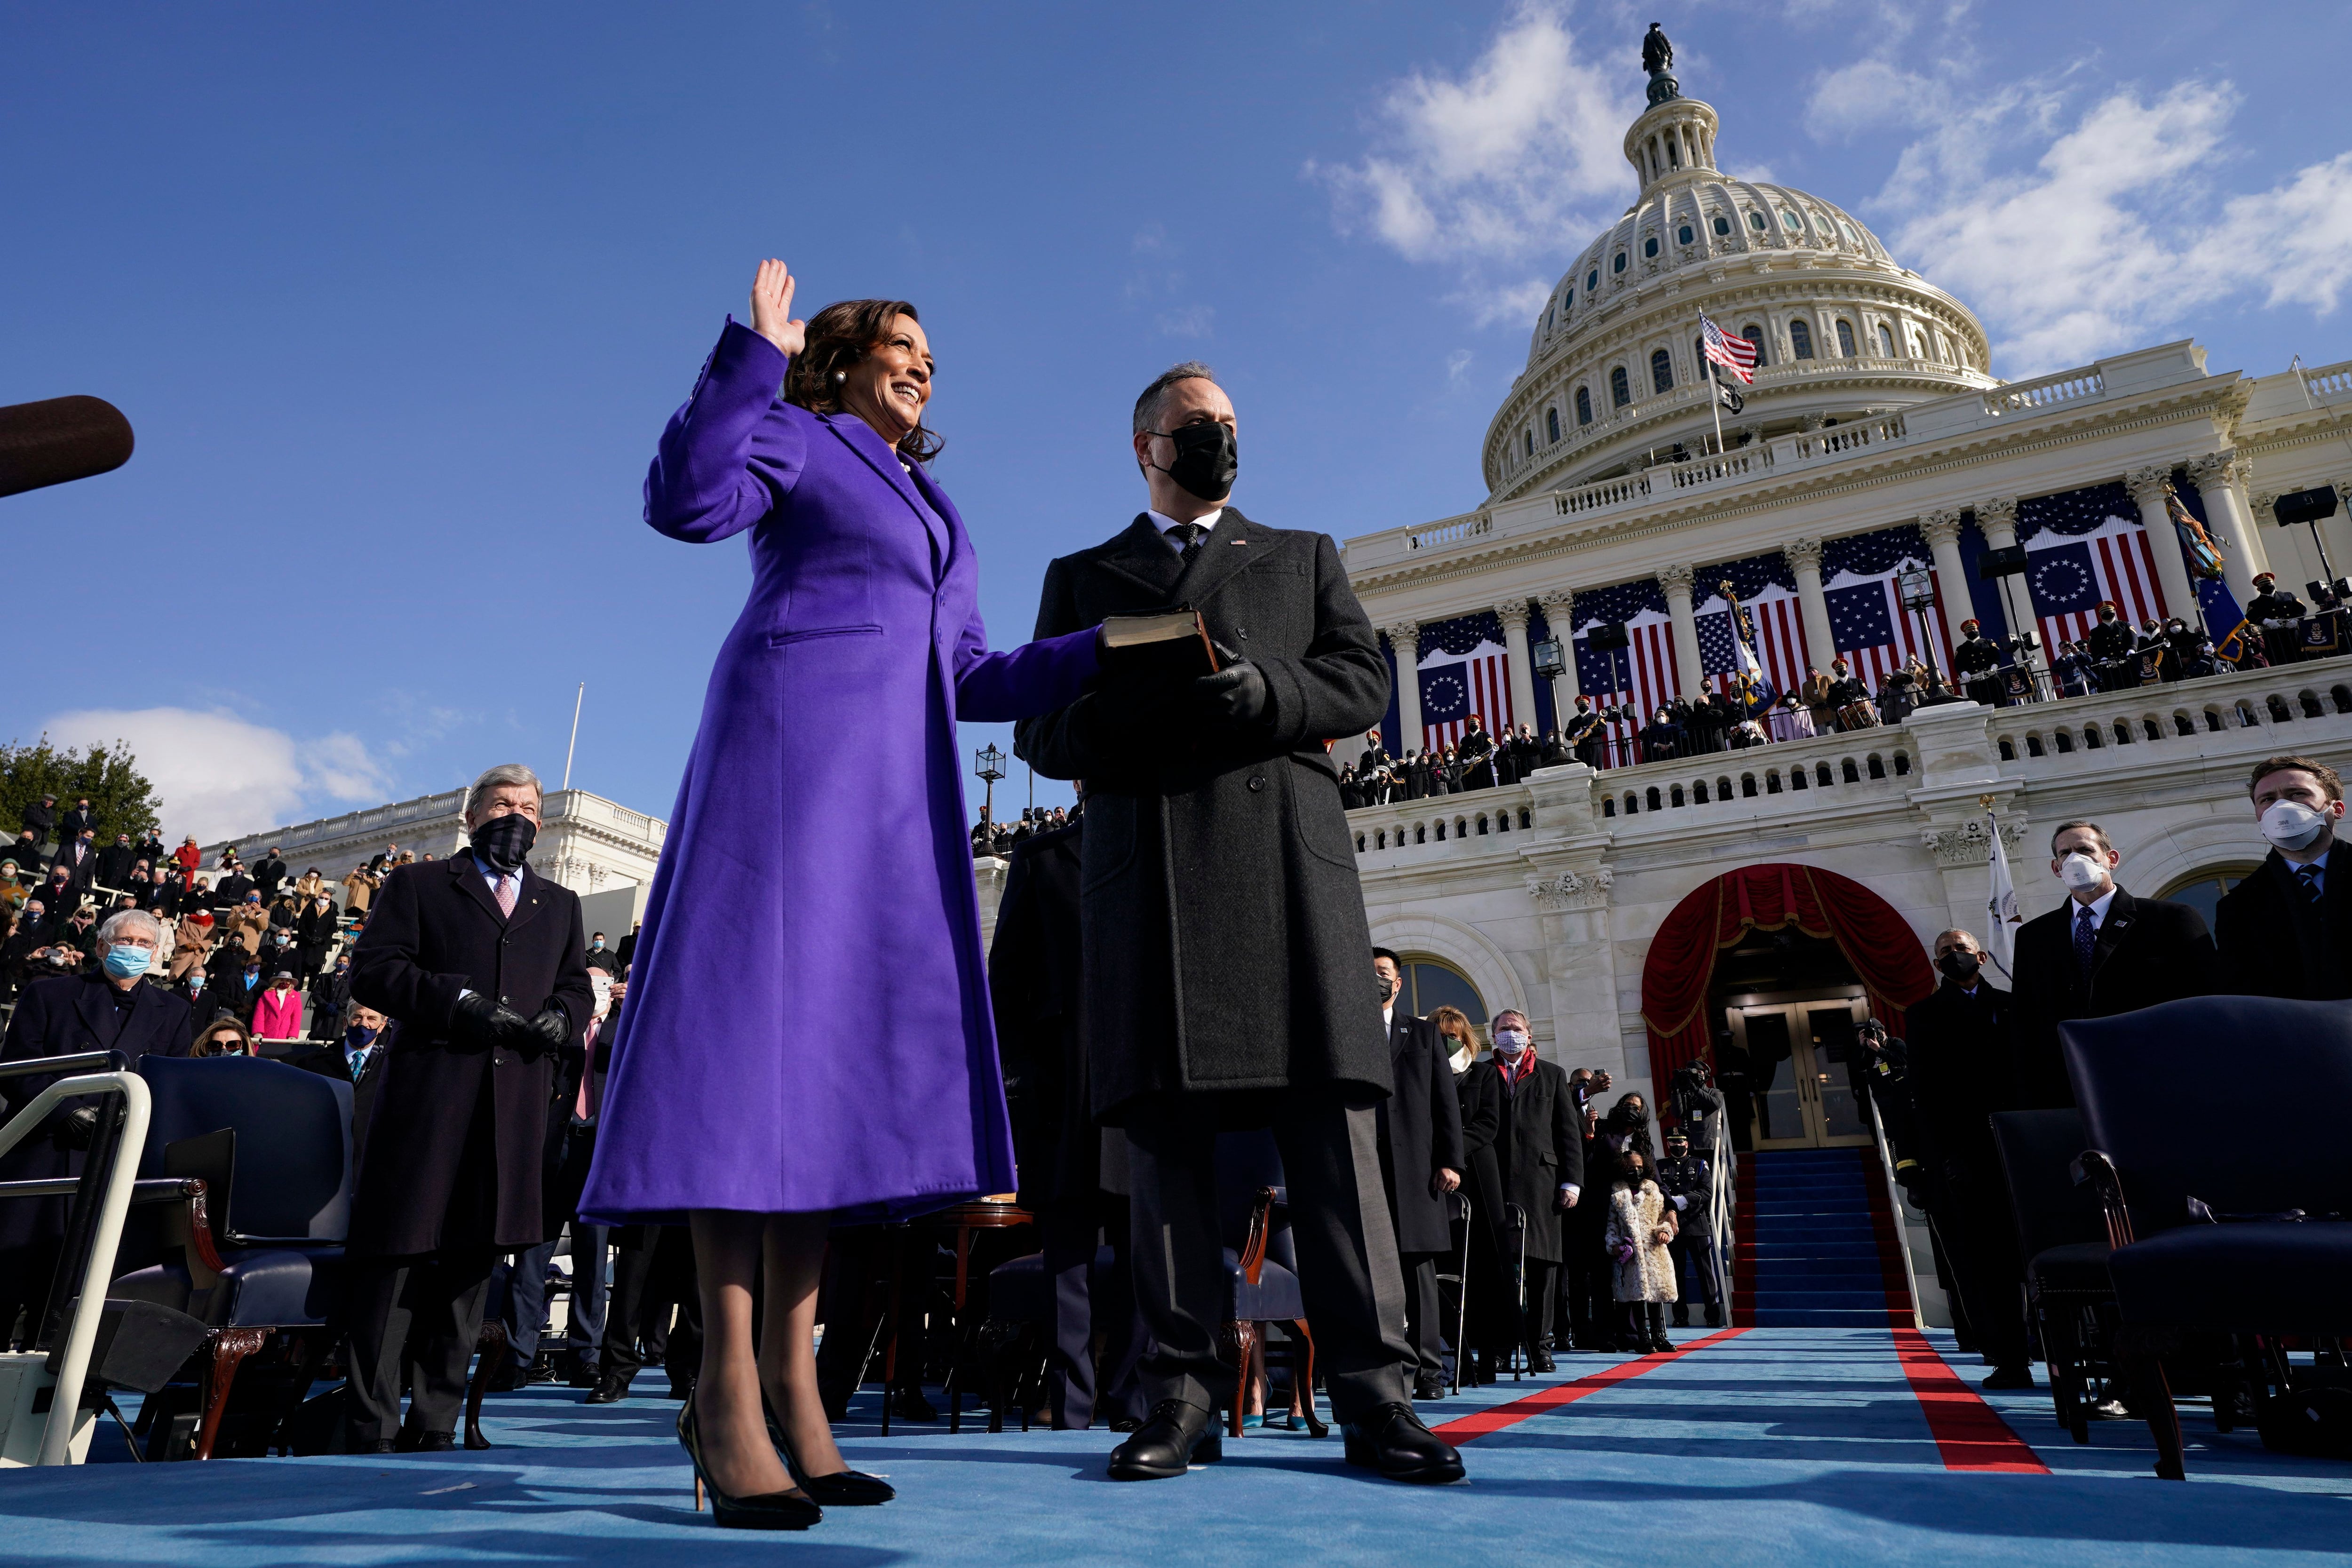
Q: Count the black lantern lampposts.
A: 3